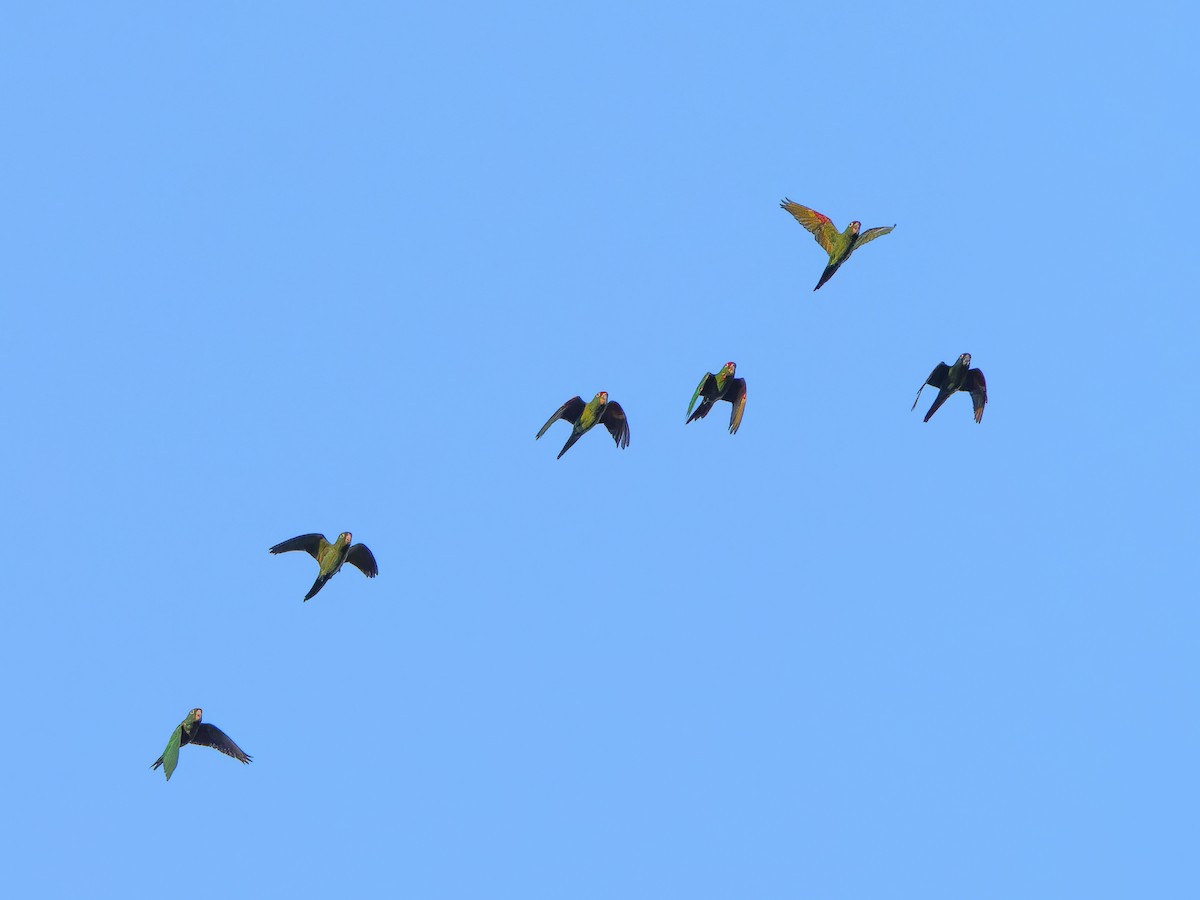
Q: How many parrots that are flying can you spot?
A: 6